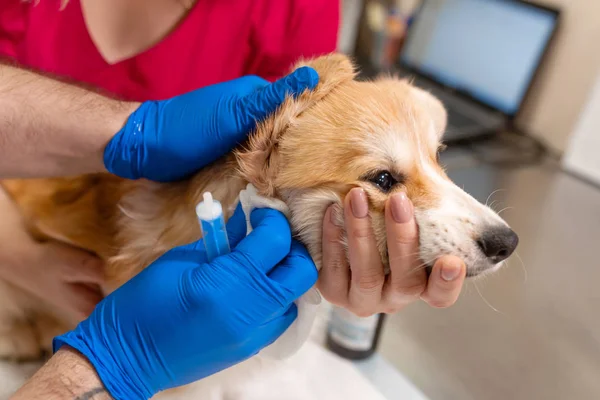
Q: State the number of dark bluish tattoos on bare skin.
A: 1